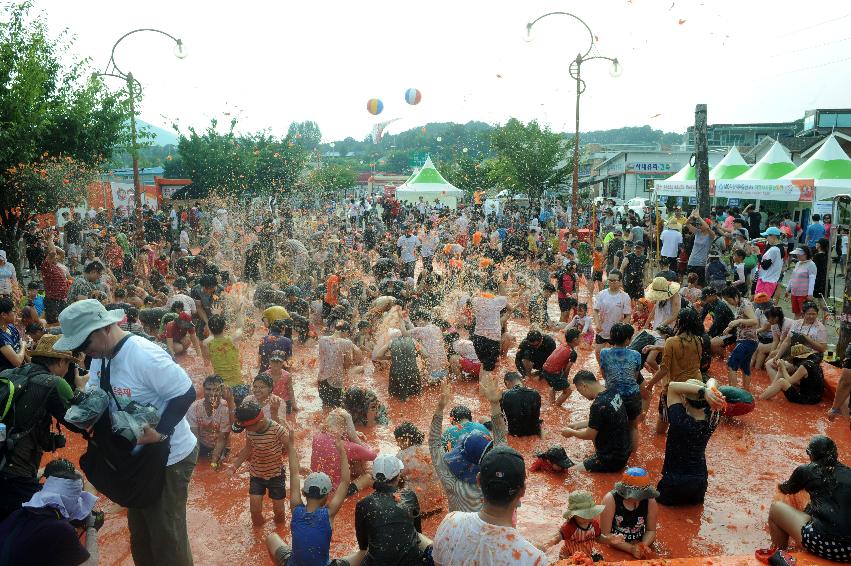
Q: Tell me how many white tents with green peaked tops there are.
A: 5